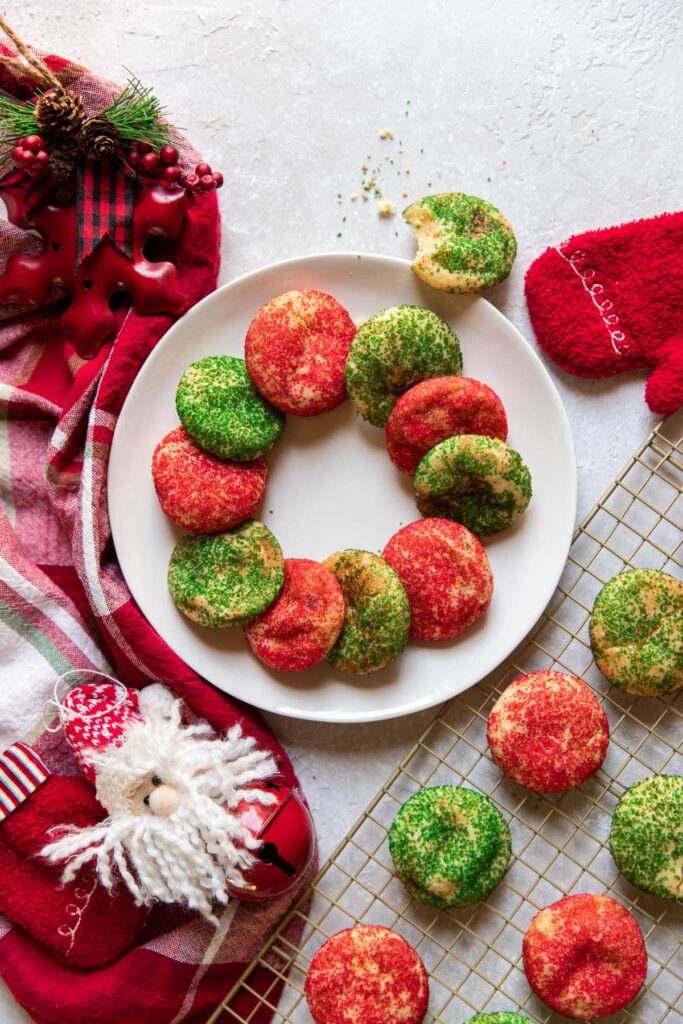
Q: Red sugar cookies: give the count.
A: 8